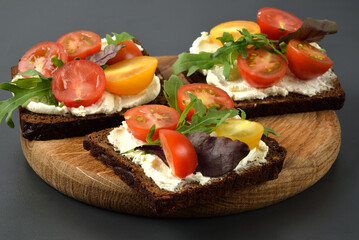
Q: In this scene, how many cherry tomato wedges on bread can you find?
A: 13